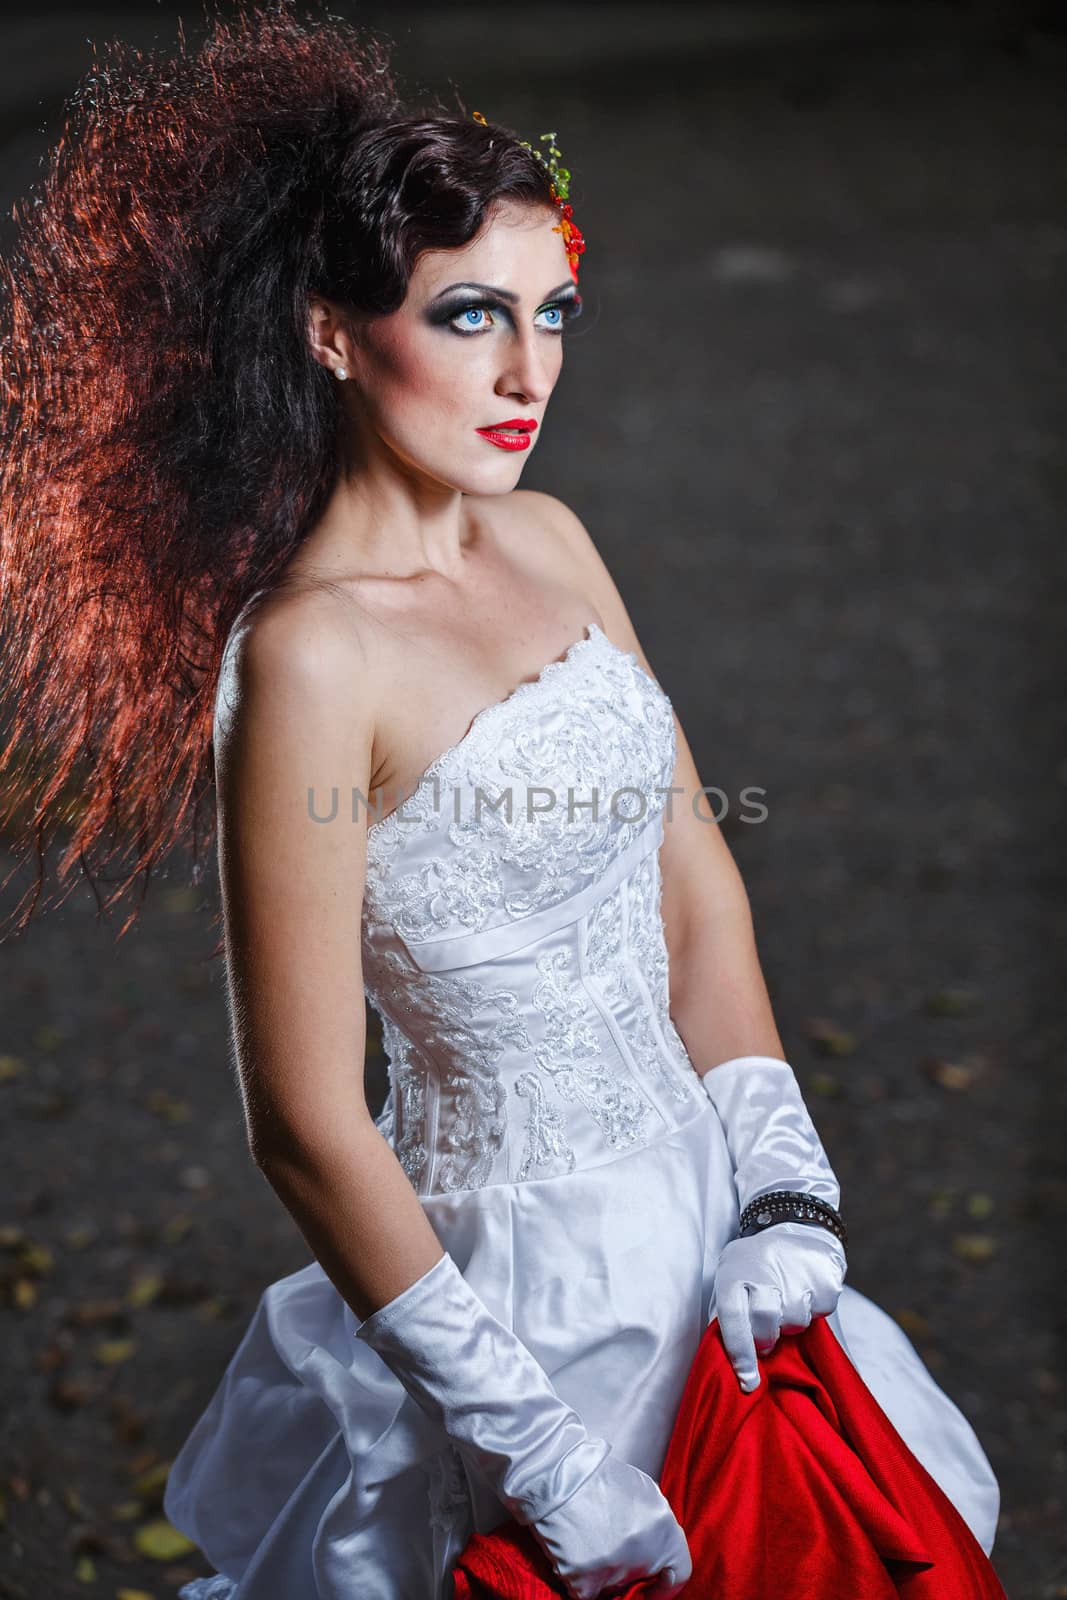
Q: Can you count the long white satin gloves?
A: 2